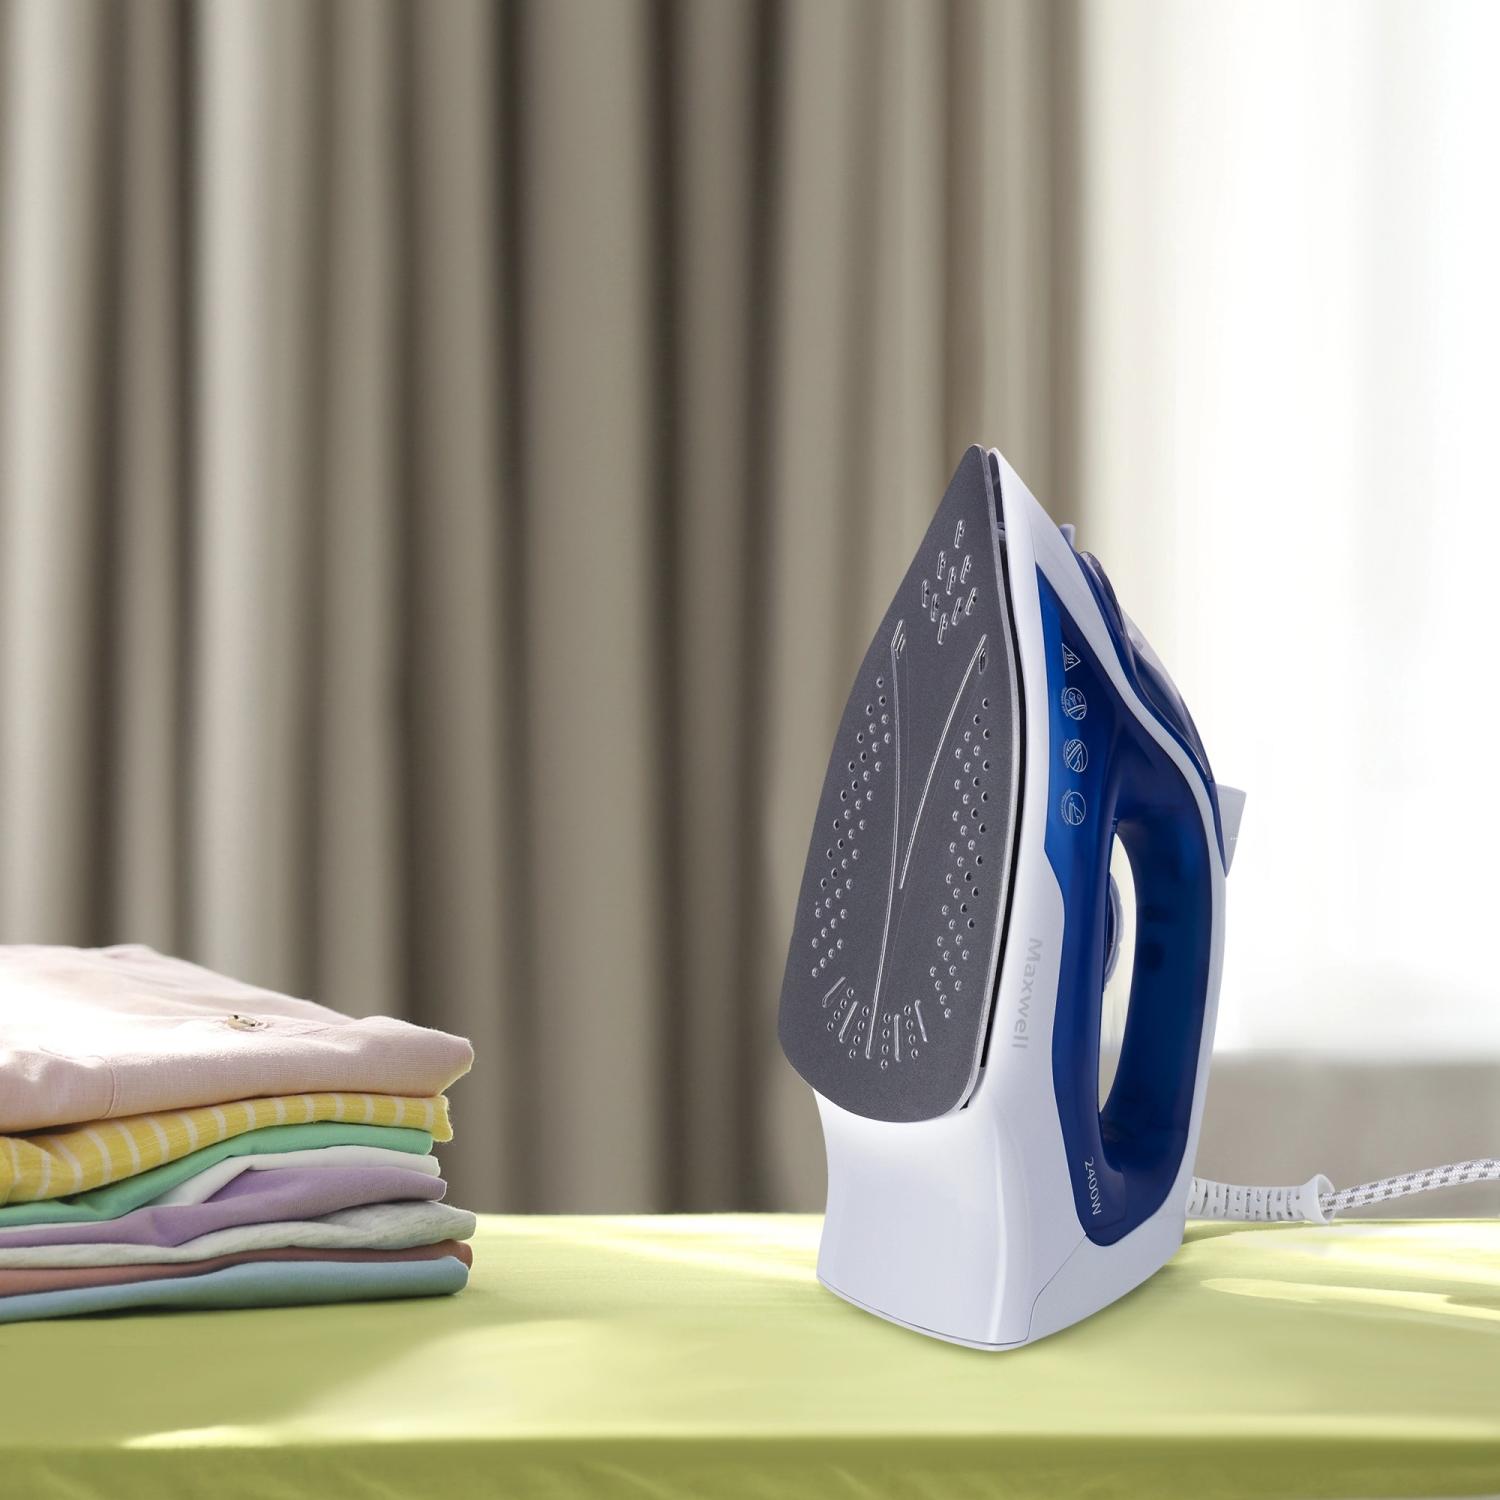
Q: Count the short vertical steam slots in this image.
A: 9